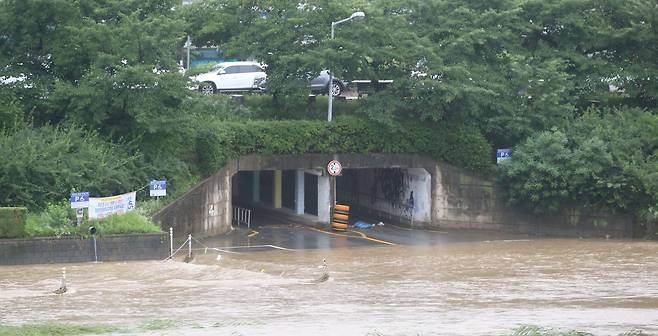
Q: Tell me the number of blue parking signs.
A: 3